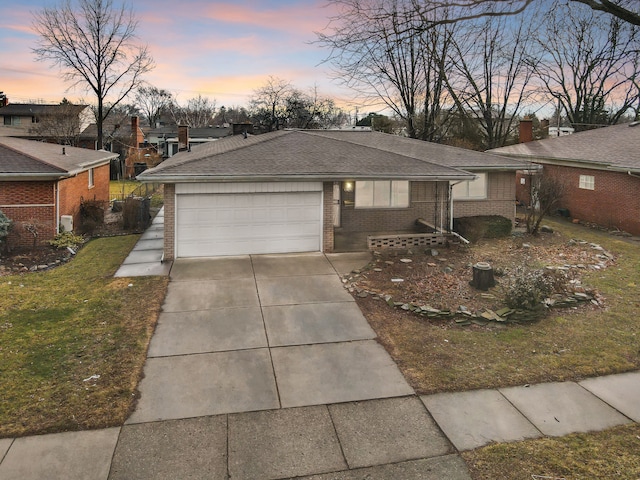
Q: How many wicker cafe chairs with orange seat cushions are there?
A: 0